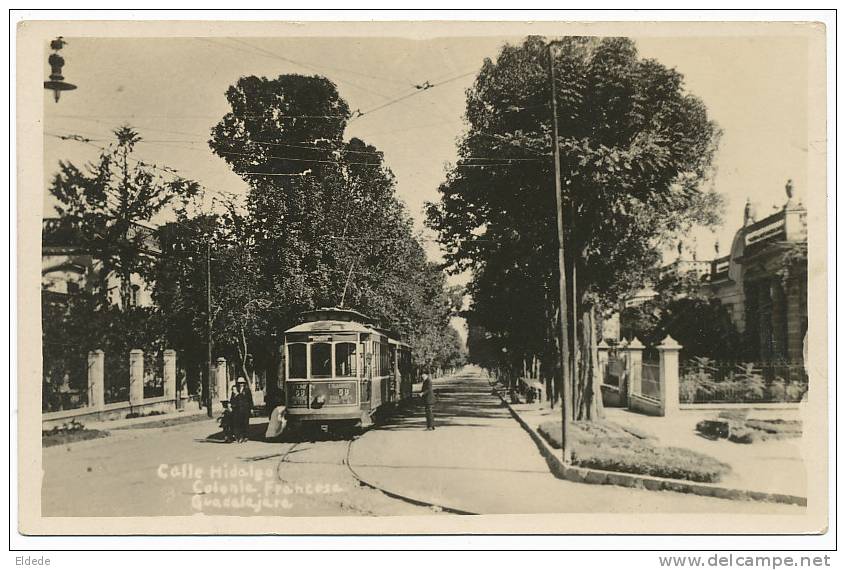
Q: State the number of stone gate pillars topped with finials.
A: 4